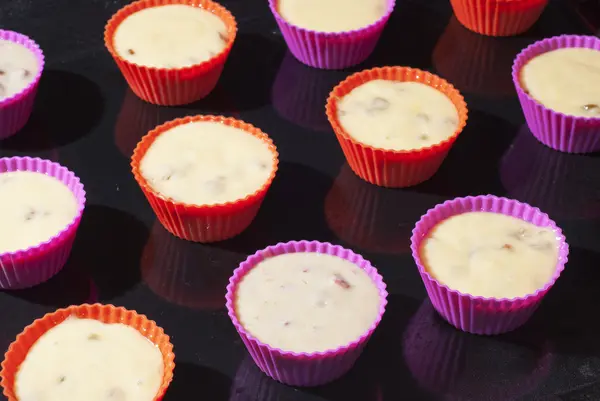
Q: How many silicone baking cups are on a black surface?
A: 11